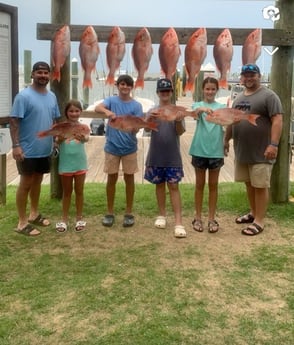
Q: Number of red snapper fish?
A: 12